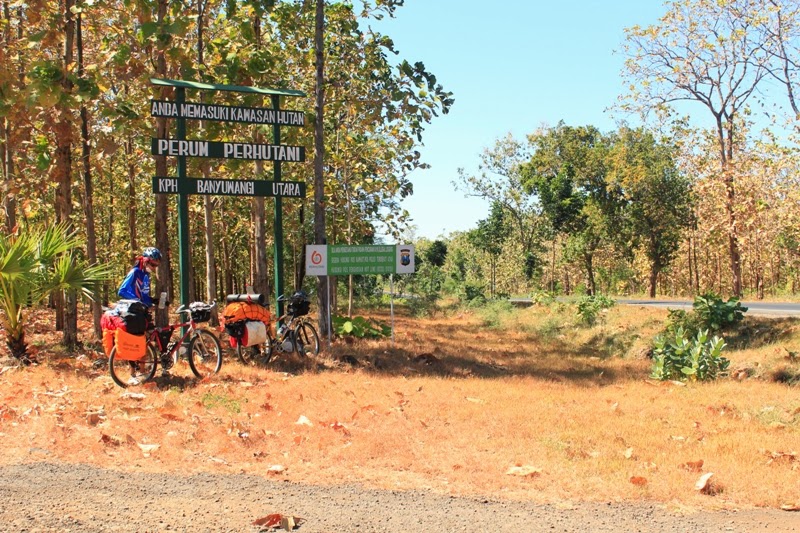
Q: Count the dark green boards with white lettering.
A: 3